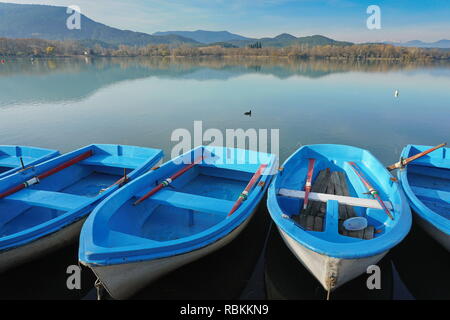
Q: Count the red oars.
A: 7